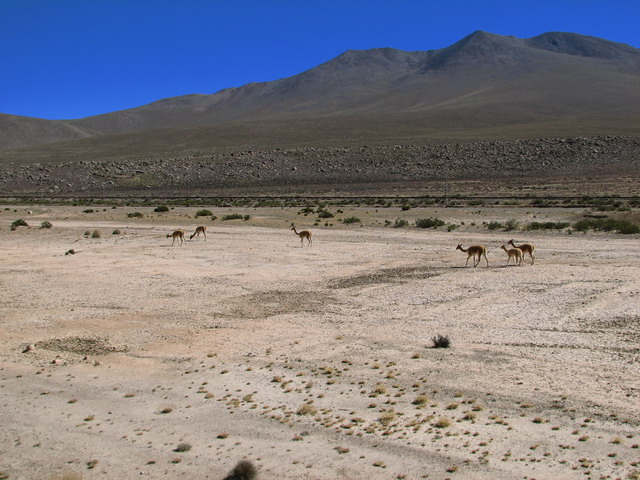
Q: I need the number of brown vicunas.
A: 6